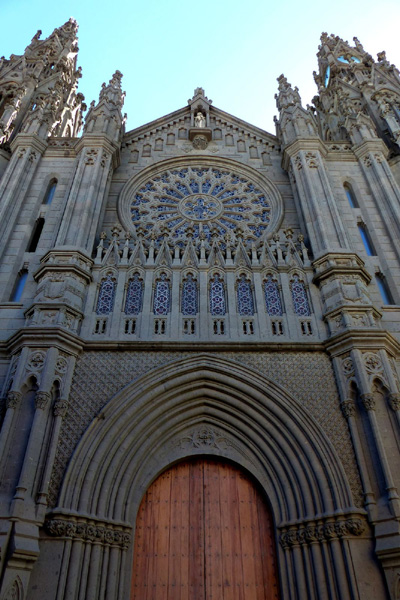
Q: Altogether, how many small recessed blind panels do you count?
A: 10